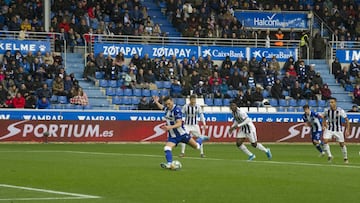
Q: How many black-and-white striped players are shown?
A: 3